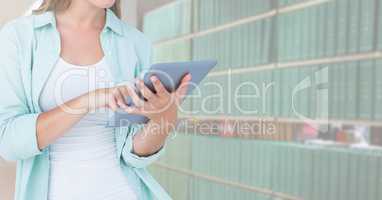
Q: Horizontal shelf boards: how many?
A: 4